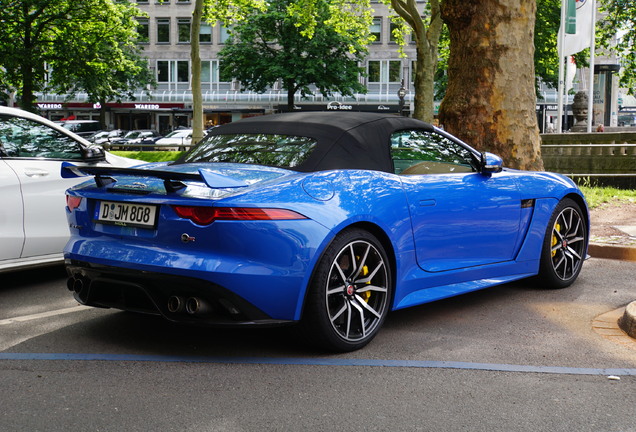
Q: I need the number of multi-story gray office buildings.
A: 1